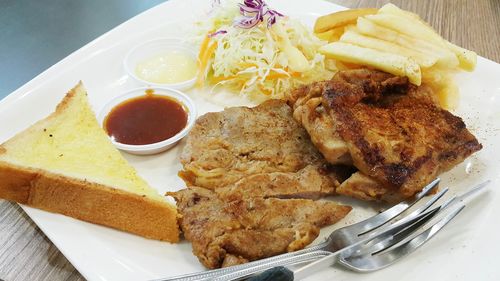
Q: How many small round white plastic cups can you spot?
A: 2